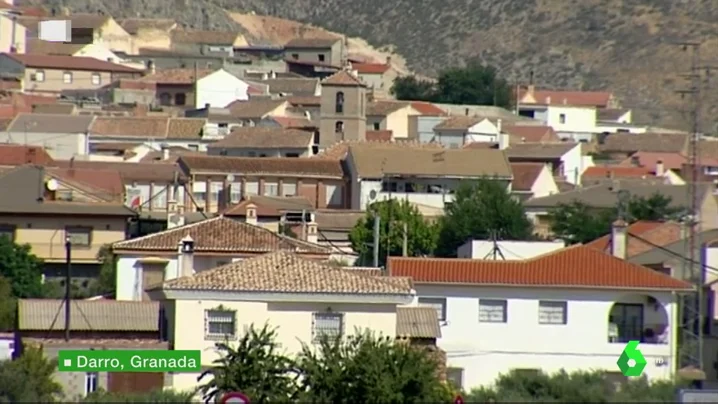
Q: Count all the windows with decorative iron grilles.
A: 2